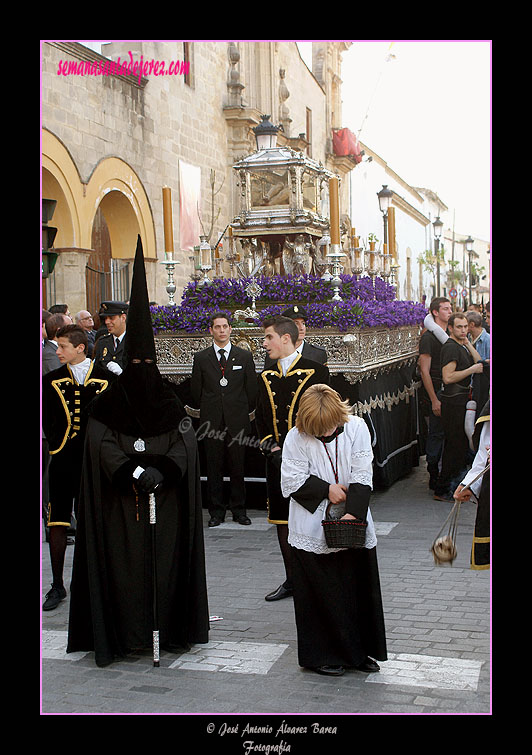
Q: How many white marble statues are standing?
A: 0